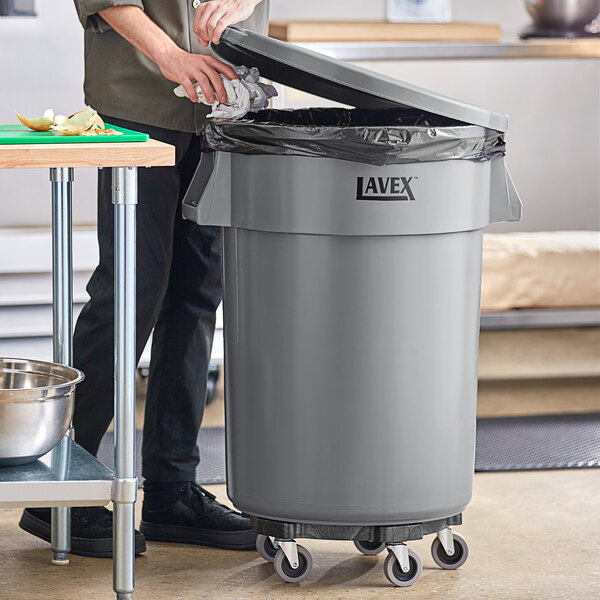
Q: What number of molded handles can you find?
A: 2